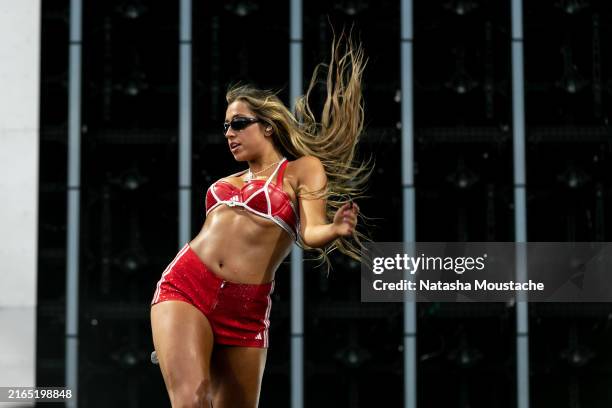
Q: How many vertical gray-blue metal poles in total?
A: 5